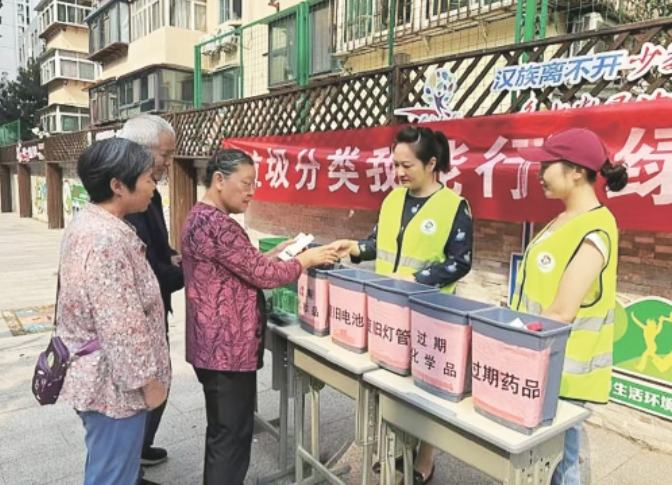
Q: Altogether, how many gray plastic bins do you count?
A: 5